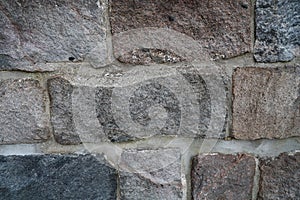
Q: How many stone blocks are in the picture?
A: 10